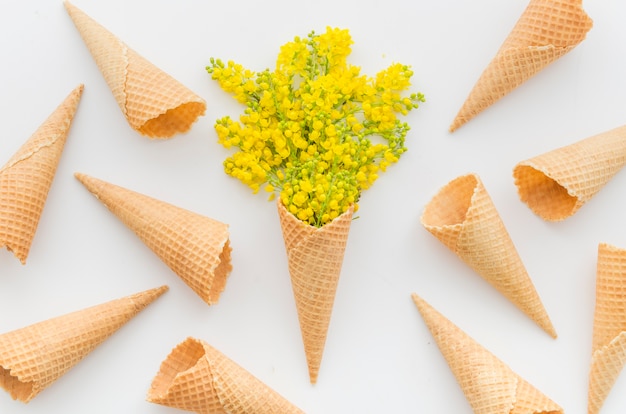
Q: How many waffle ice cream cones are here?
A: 11